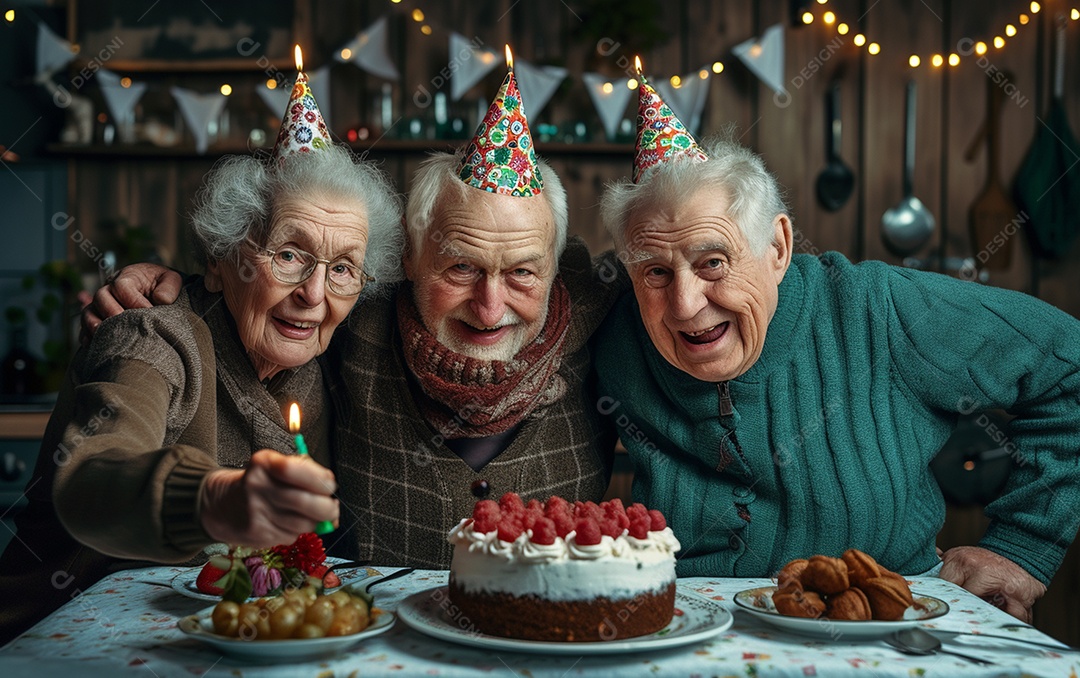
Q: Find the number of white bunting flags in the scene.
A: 11